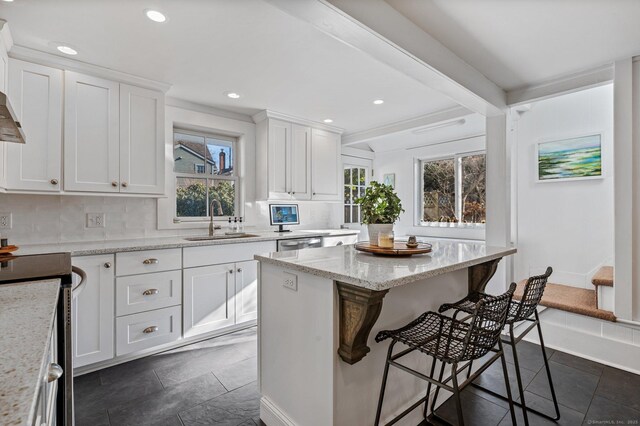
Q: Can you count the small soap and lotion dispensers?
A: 3